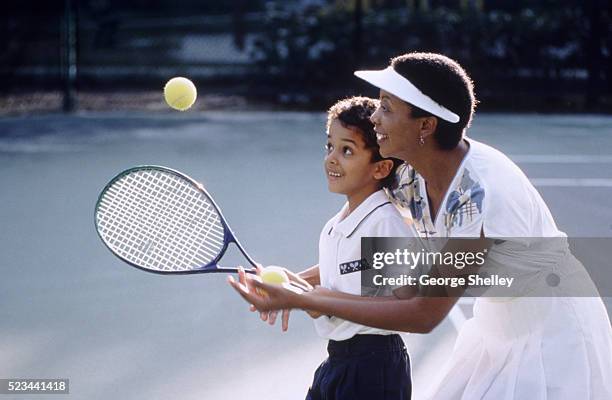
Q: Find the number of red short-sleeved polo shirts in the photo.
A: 0